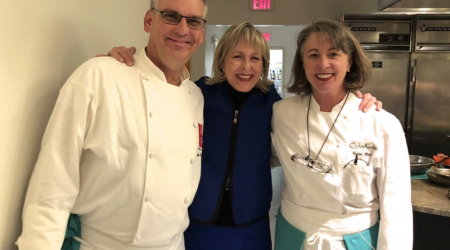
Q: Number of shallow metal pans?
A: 2